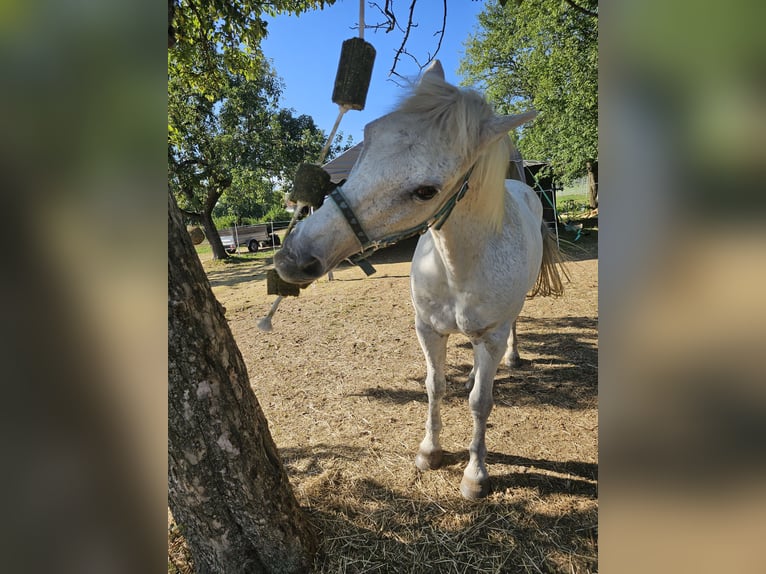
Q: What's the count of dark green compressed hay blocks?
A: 3